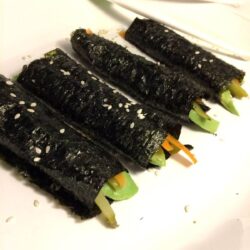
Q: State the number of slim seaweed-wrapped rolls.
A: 4